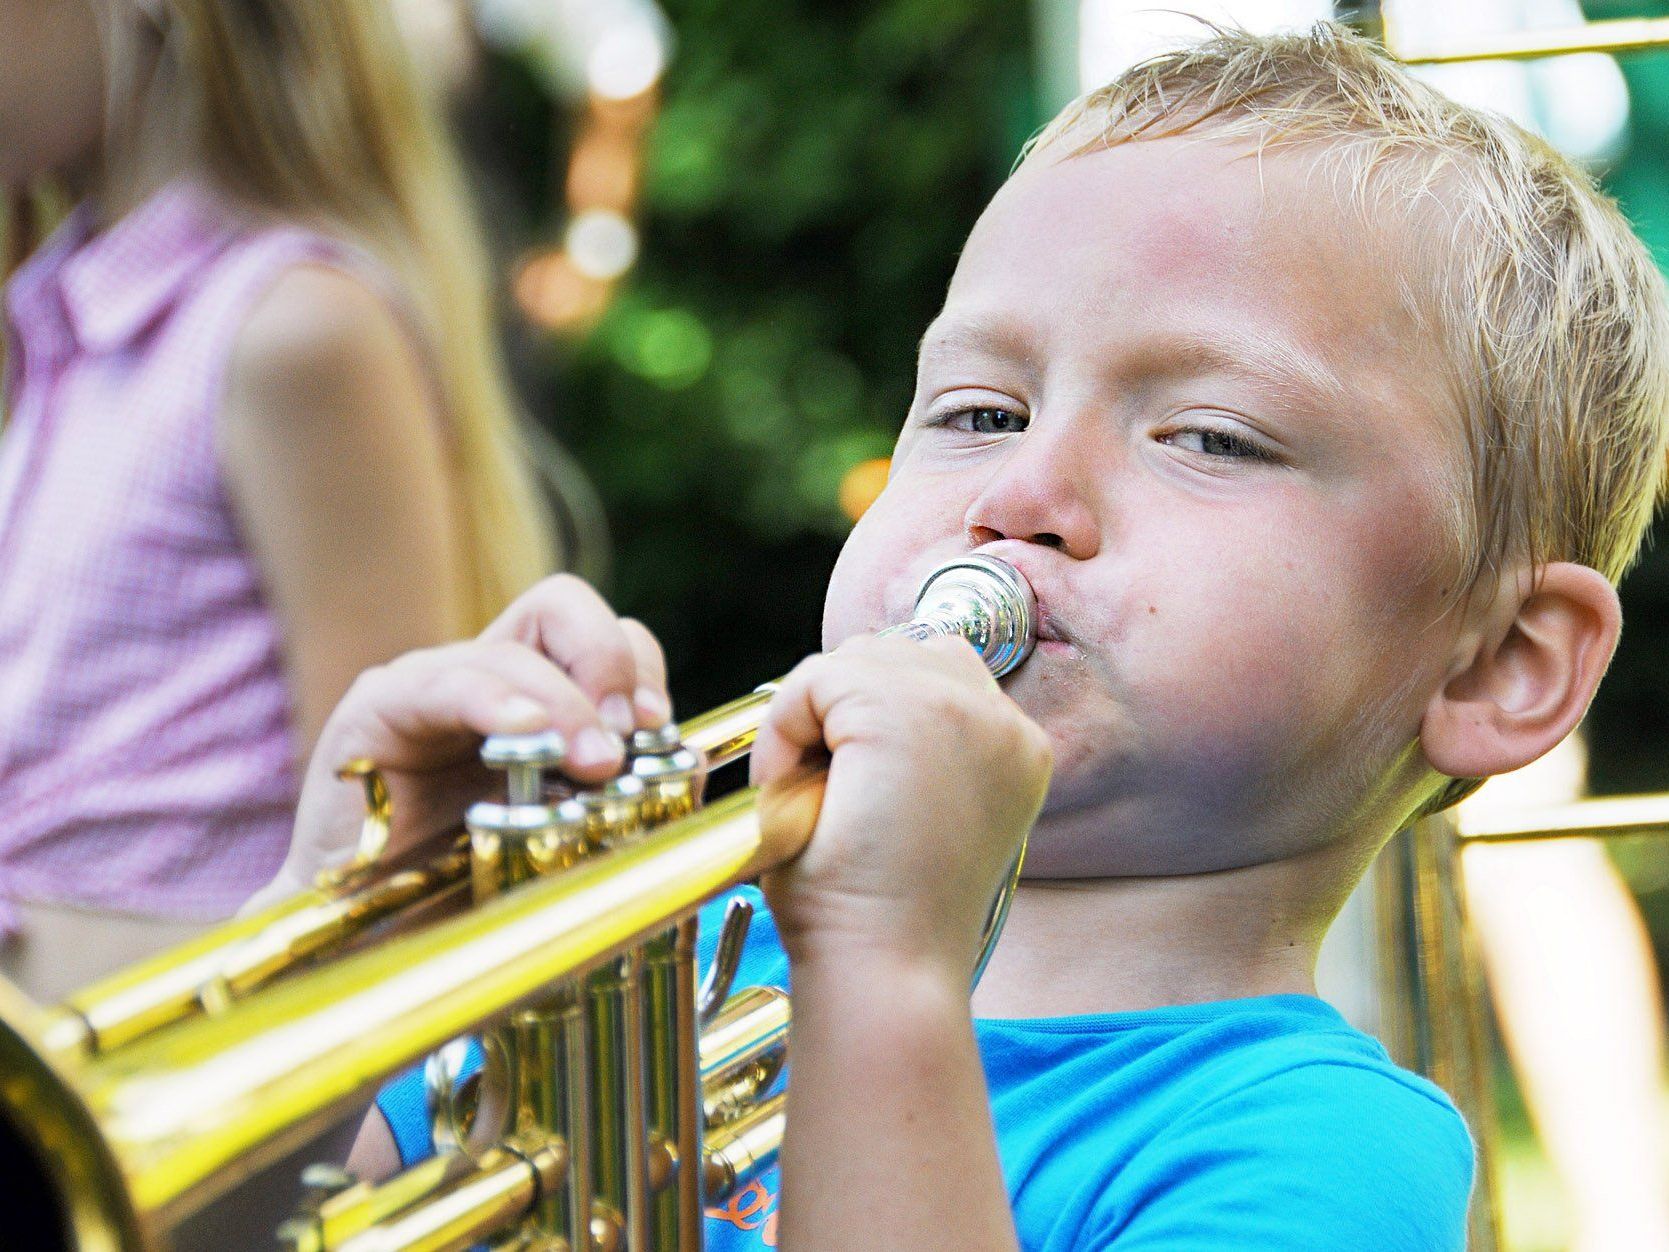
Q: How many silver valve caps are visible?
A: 3